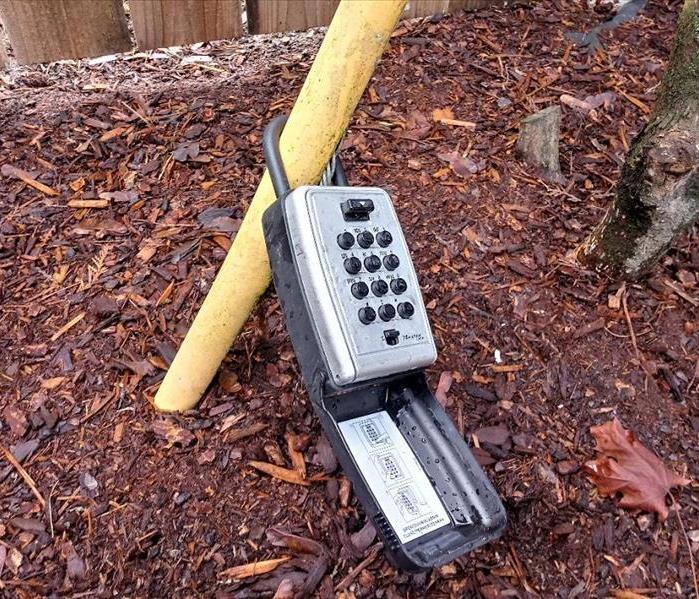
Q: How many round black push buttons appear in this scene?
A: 12